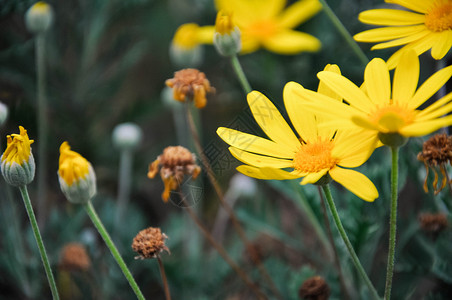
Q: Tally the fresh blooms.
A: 4